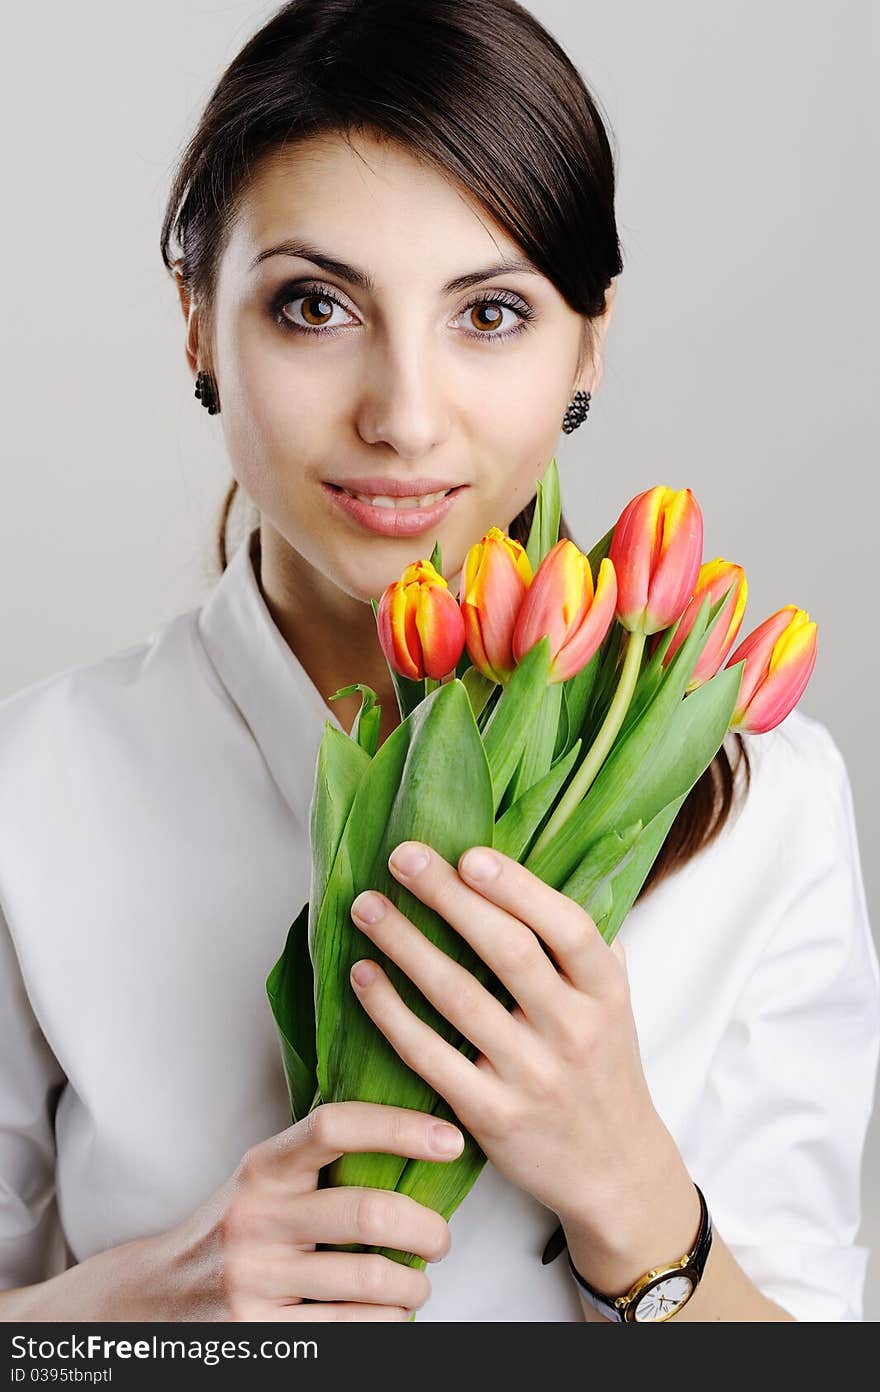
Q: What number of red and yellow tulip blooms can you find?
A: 6